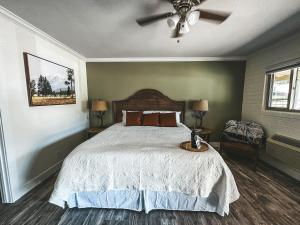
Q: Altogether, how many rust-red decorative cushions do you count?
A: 3